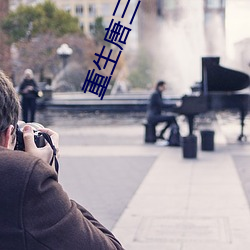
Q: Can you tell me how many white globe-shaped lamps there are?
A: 3